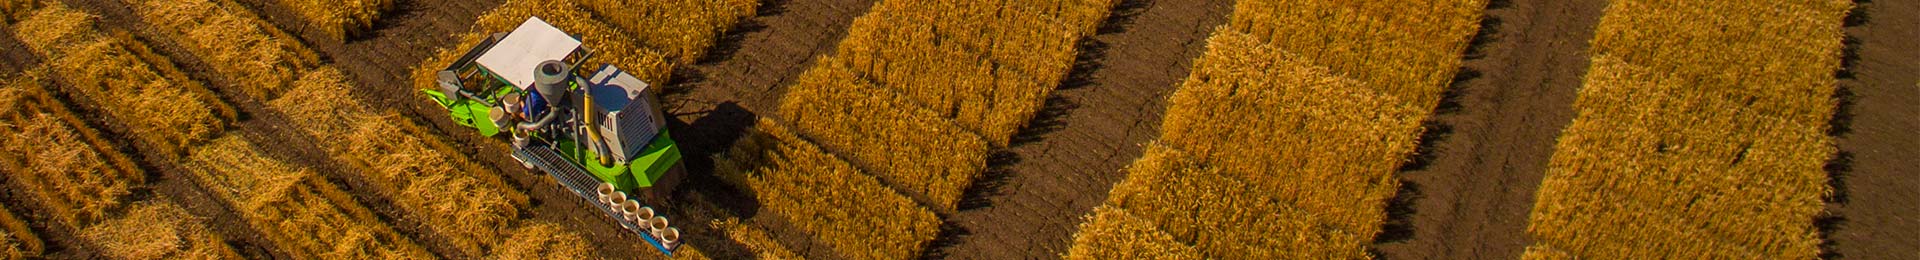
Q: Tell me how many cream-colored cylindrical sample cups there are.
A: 9